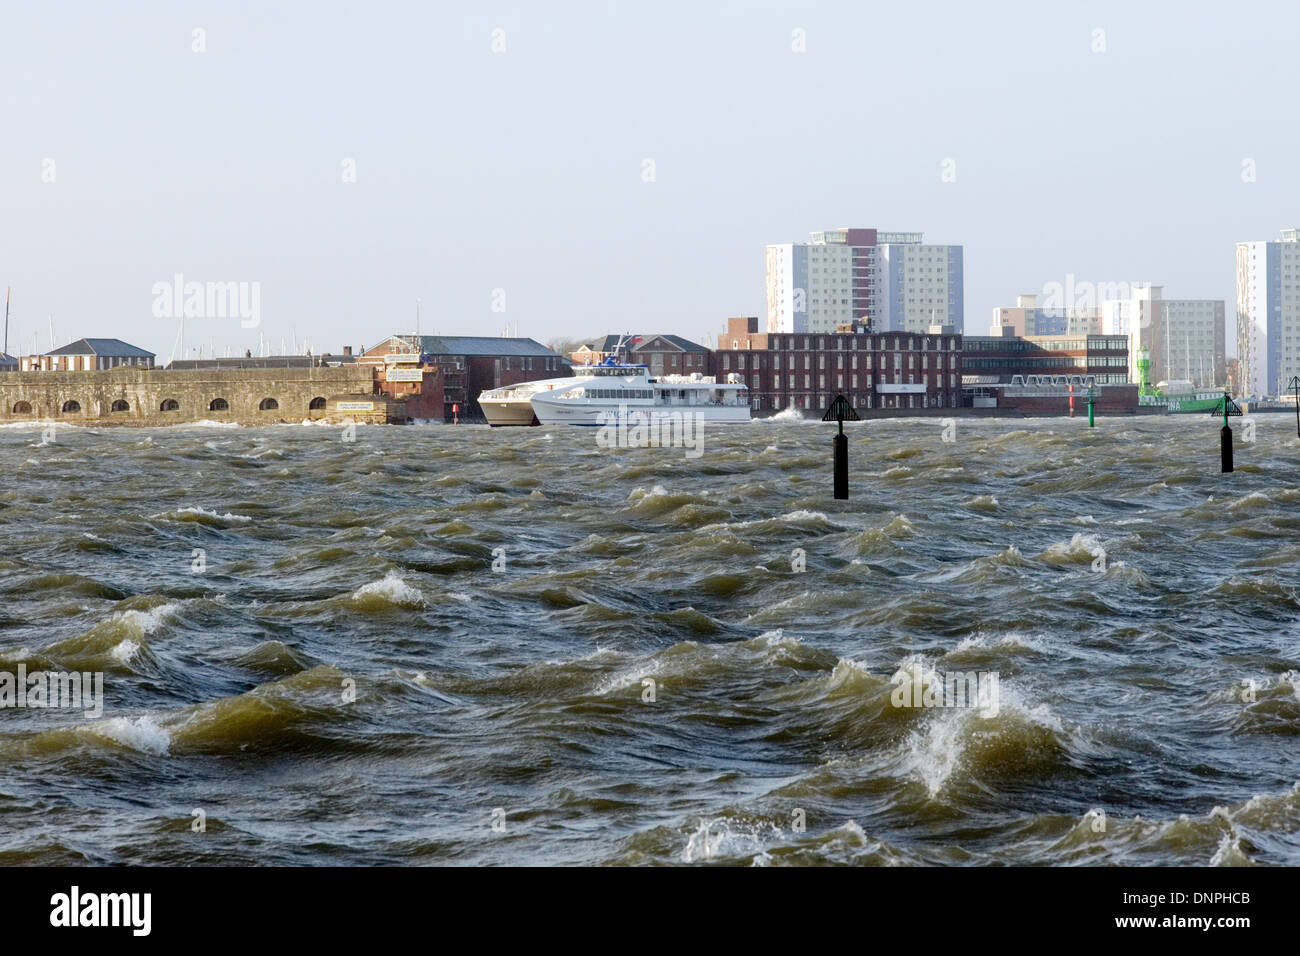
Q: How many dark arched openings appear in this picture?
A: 7